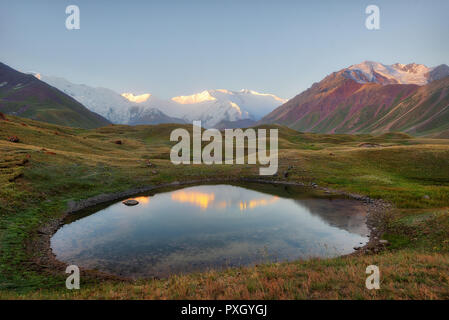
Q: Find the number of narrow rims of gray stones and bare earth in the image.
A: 1